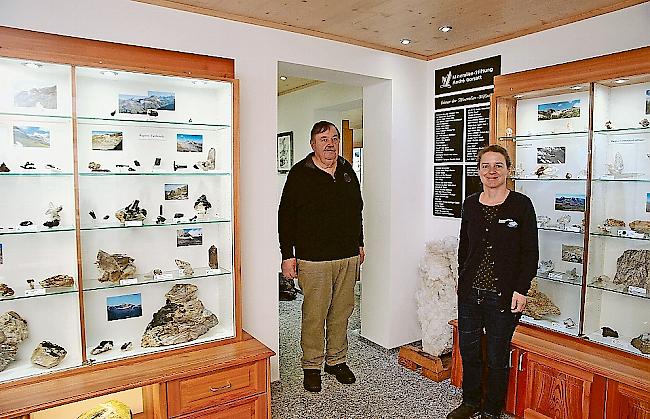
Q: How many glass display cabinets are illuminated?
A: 2